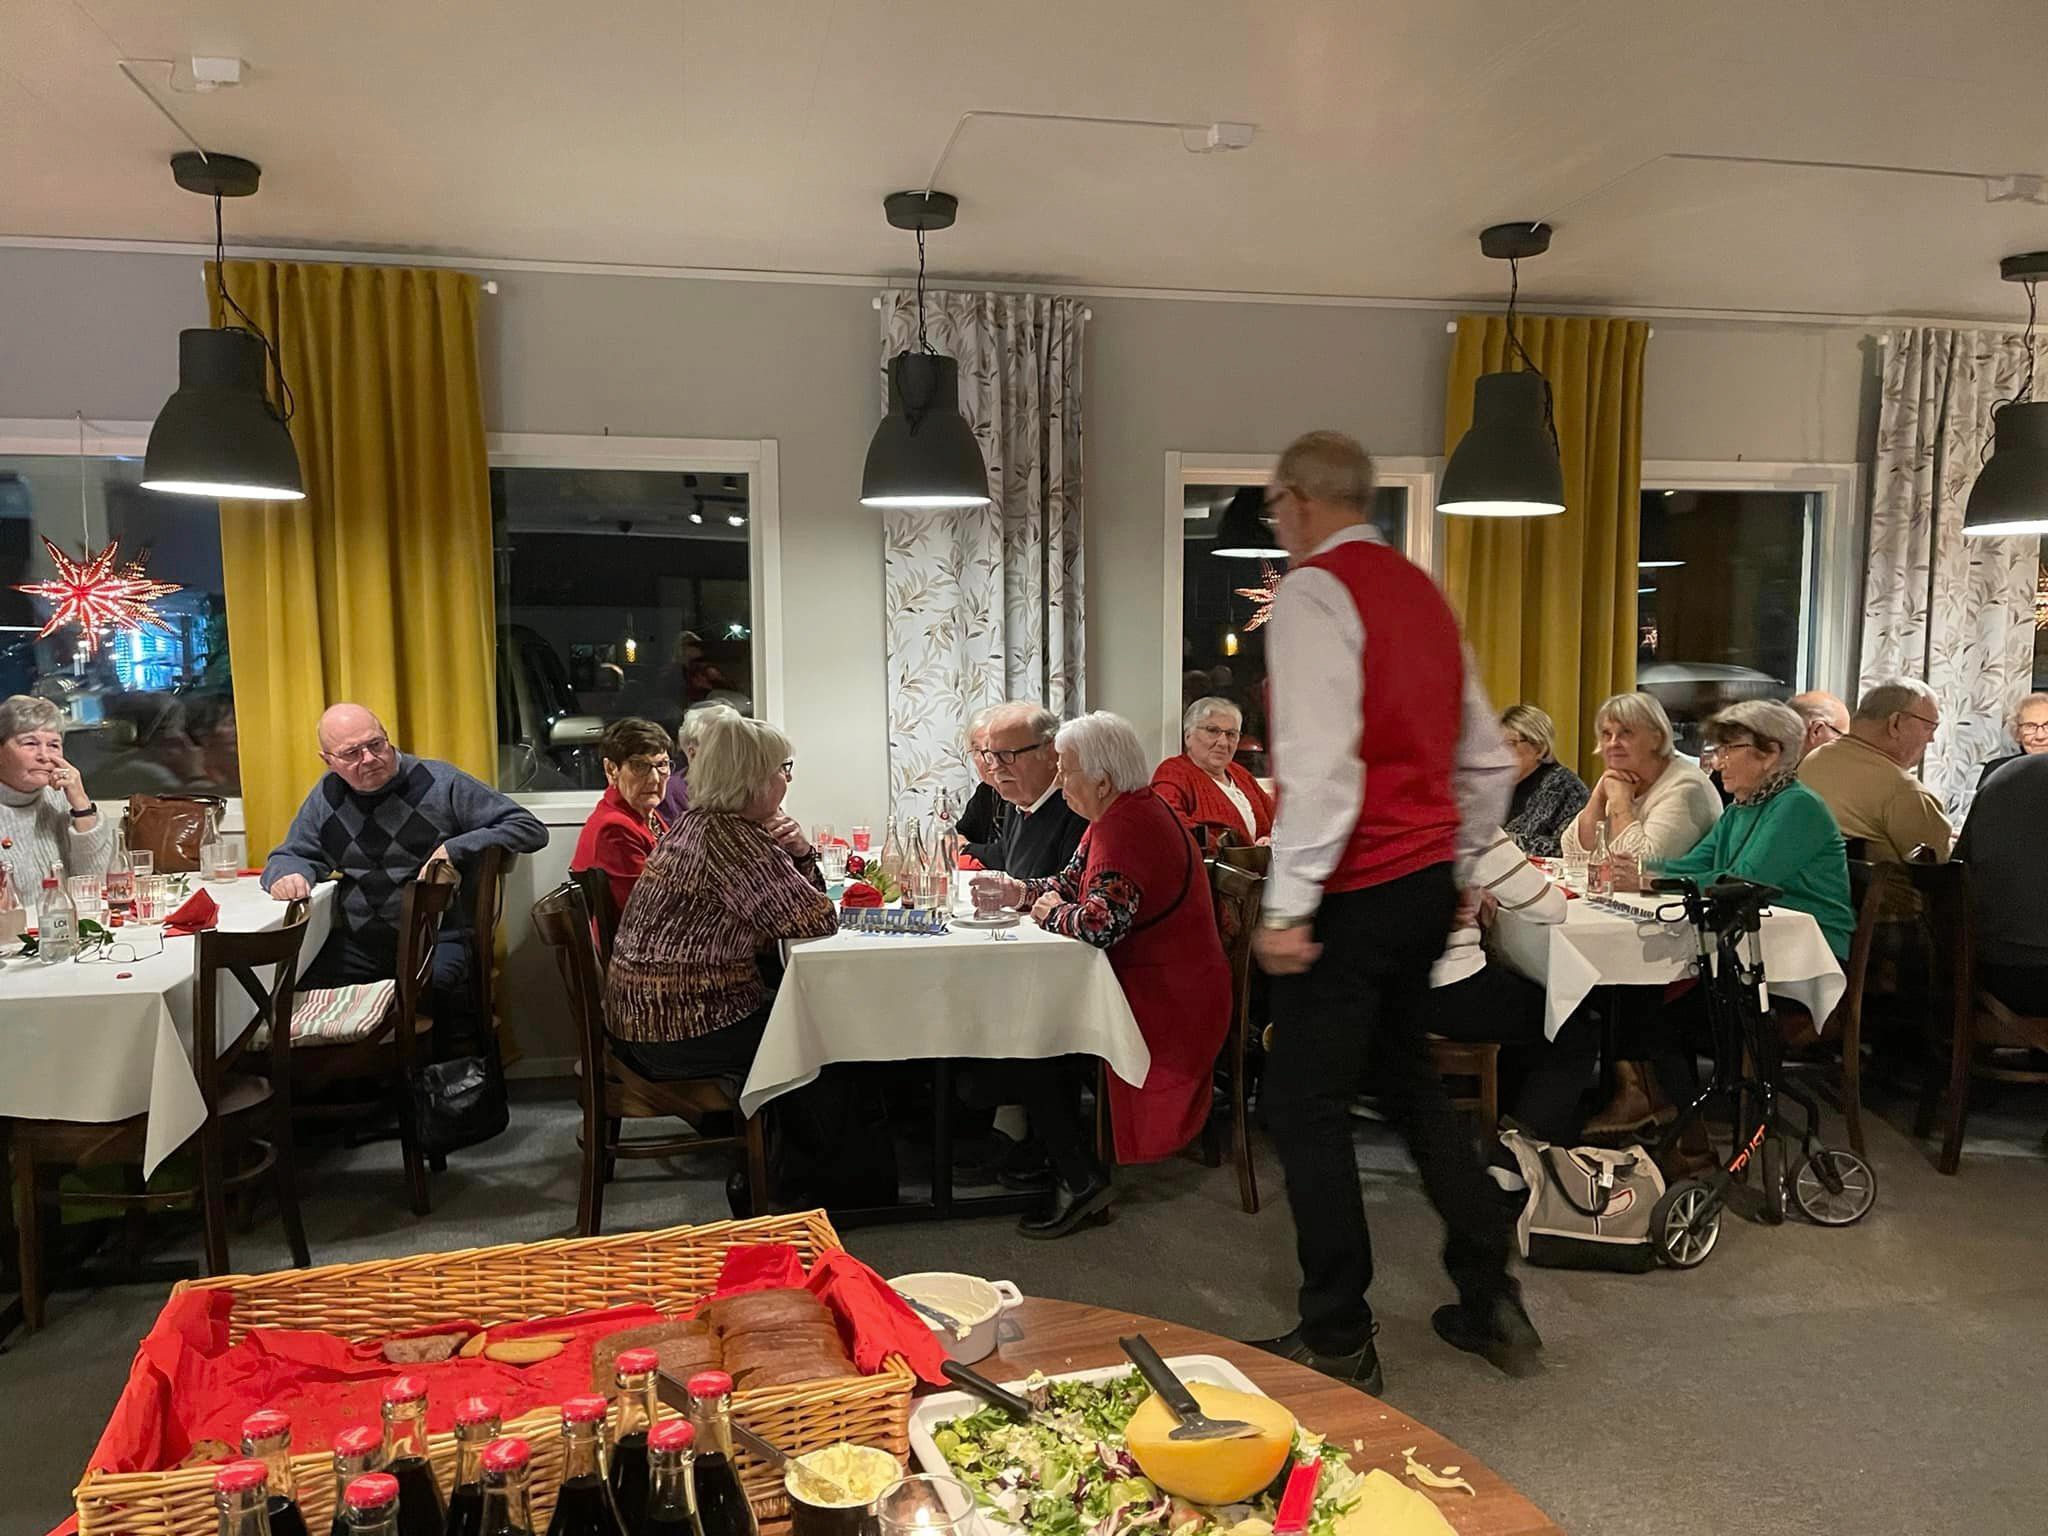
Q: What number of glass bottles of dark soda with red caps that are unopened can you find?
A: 11